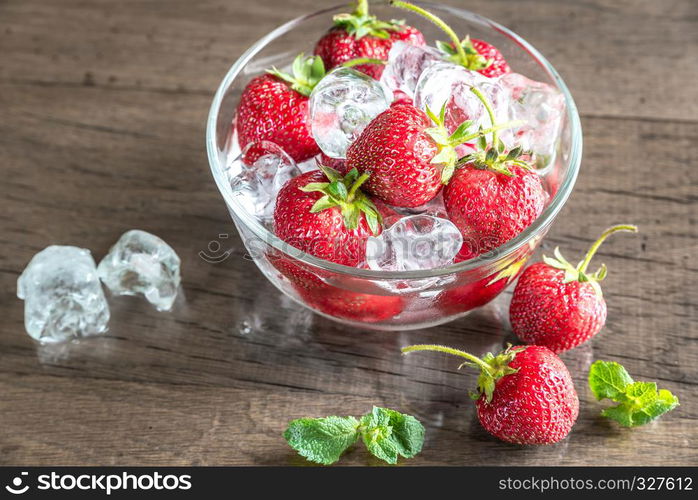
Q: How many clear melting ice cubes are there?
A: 8